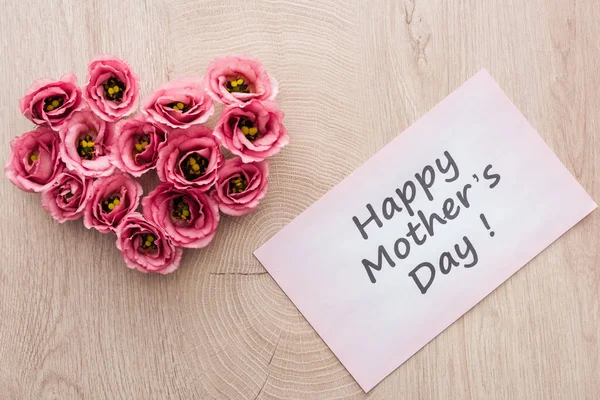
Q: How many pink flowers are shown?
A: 14